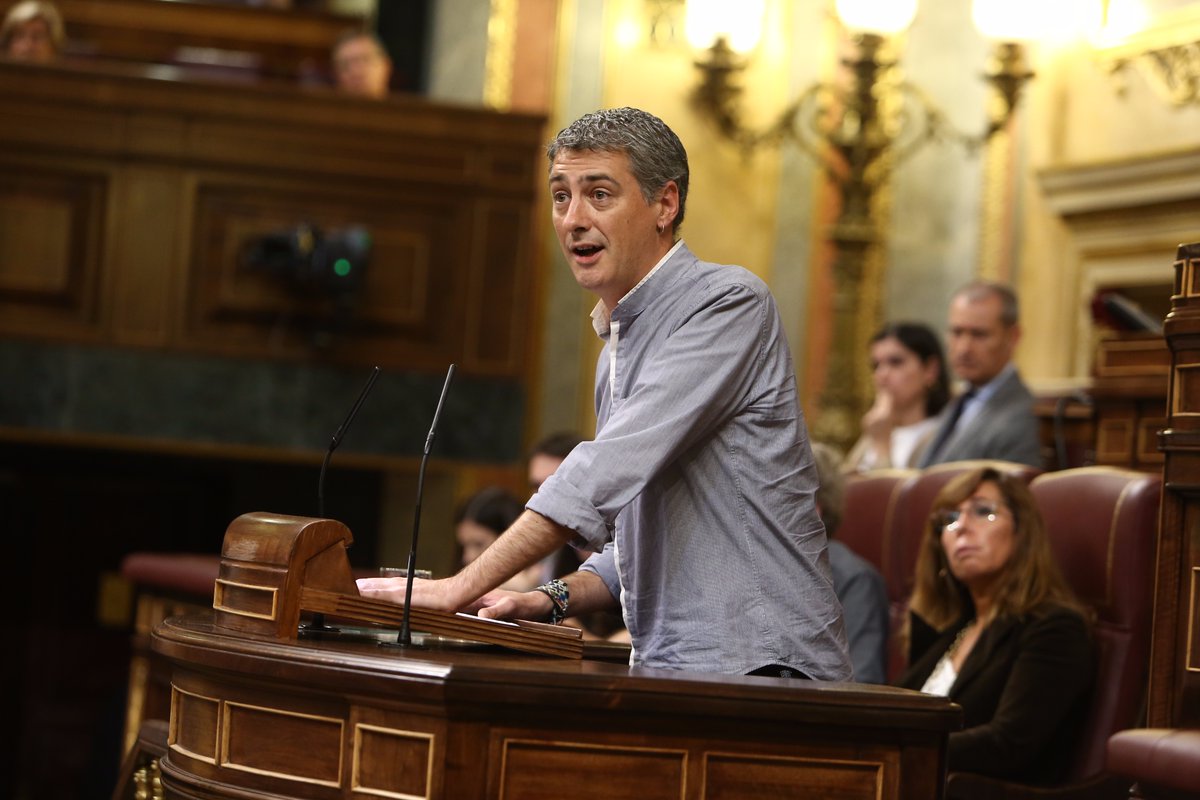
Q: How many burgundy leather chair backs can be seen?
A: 3